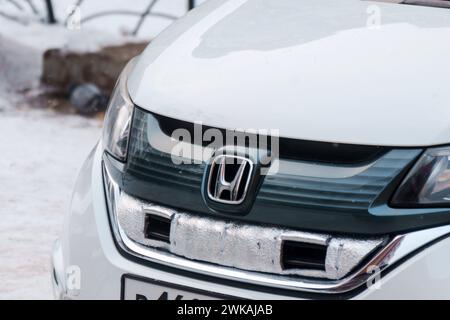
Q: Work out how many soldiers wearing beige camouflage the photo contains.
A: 0